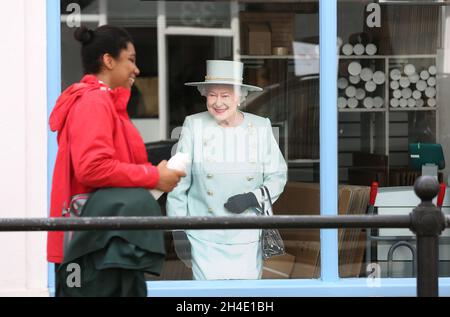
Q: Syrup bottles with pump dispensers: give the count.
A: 0